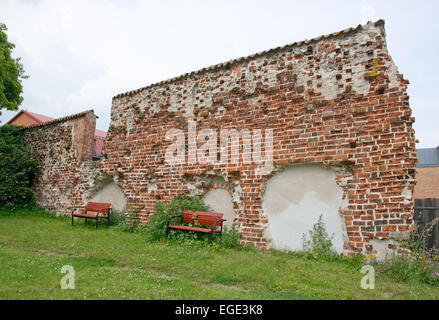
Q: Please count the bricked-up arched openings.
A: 3